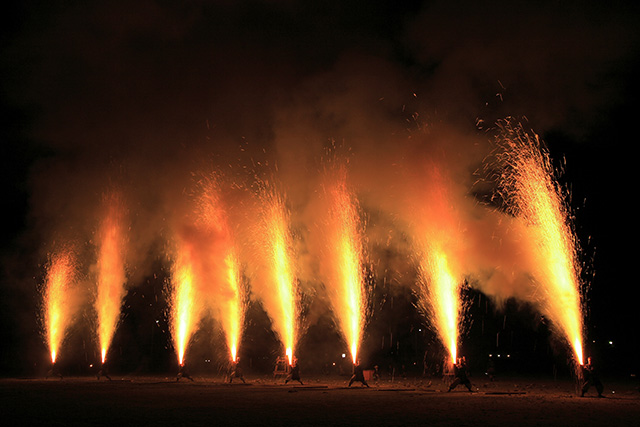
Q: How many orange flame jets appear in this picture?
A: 8